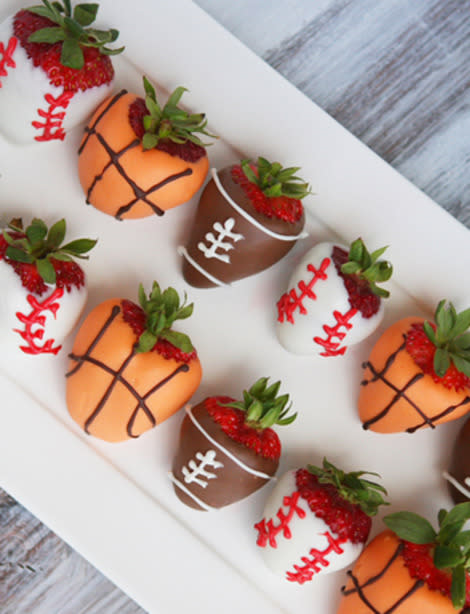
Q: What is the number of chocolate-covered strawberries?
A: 11